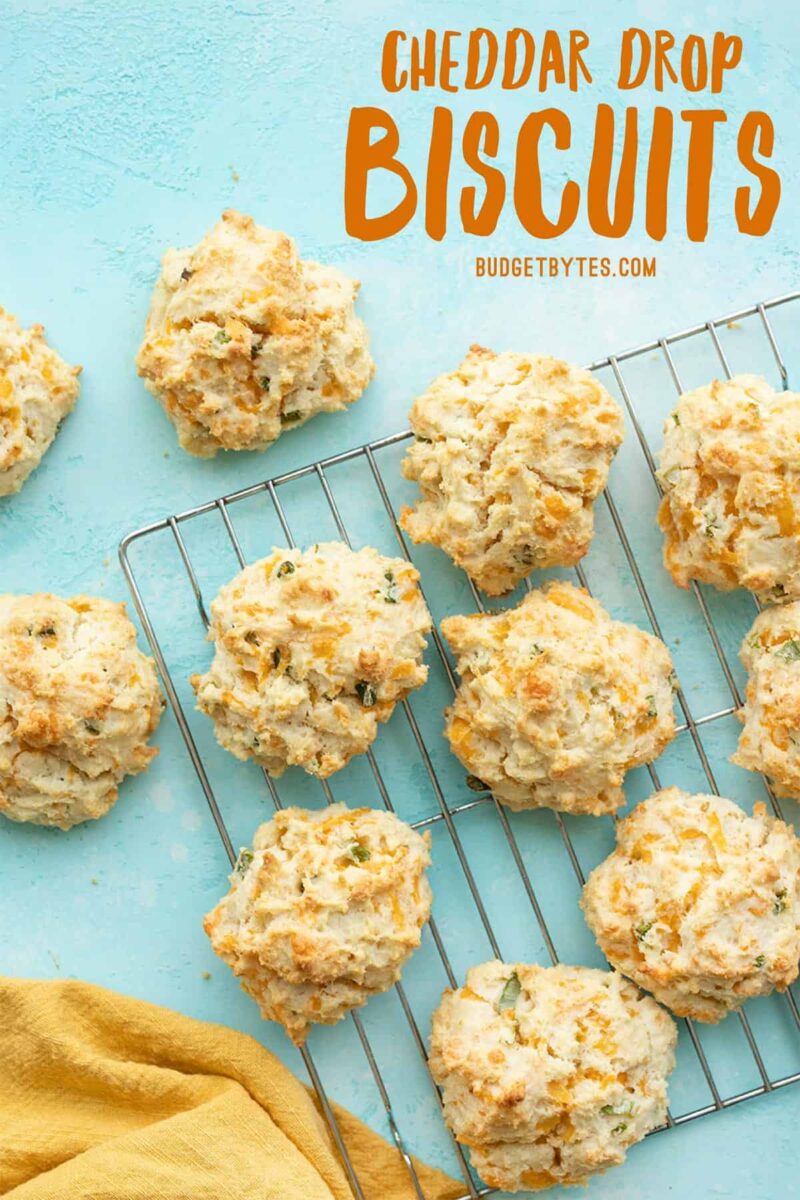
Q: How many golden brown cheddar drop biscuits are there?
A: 11